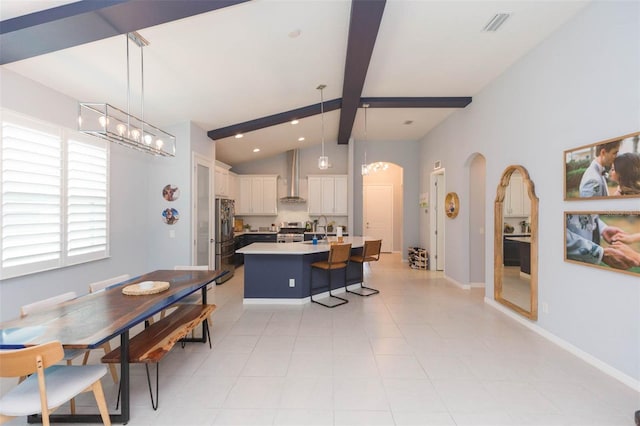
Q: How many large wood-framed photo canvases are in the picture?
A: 2